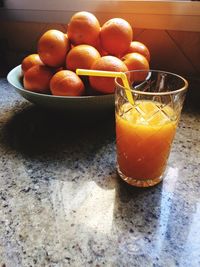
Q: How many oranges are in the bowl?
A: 10